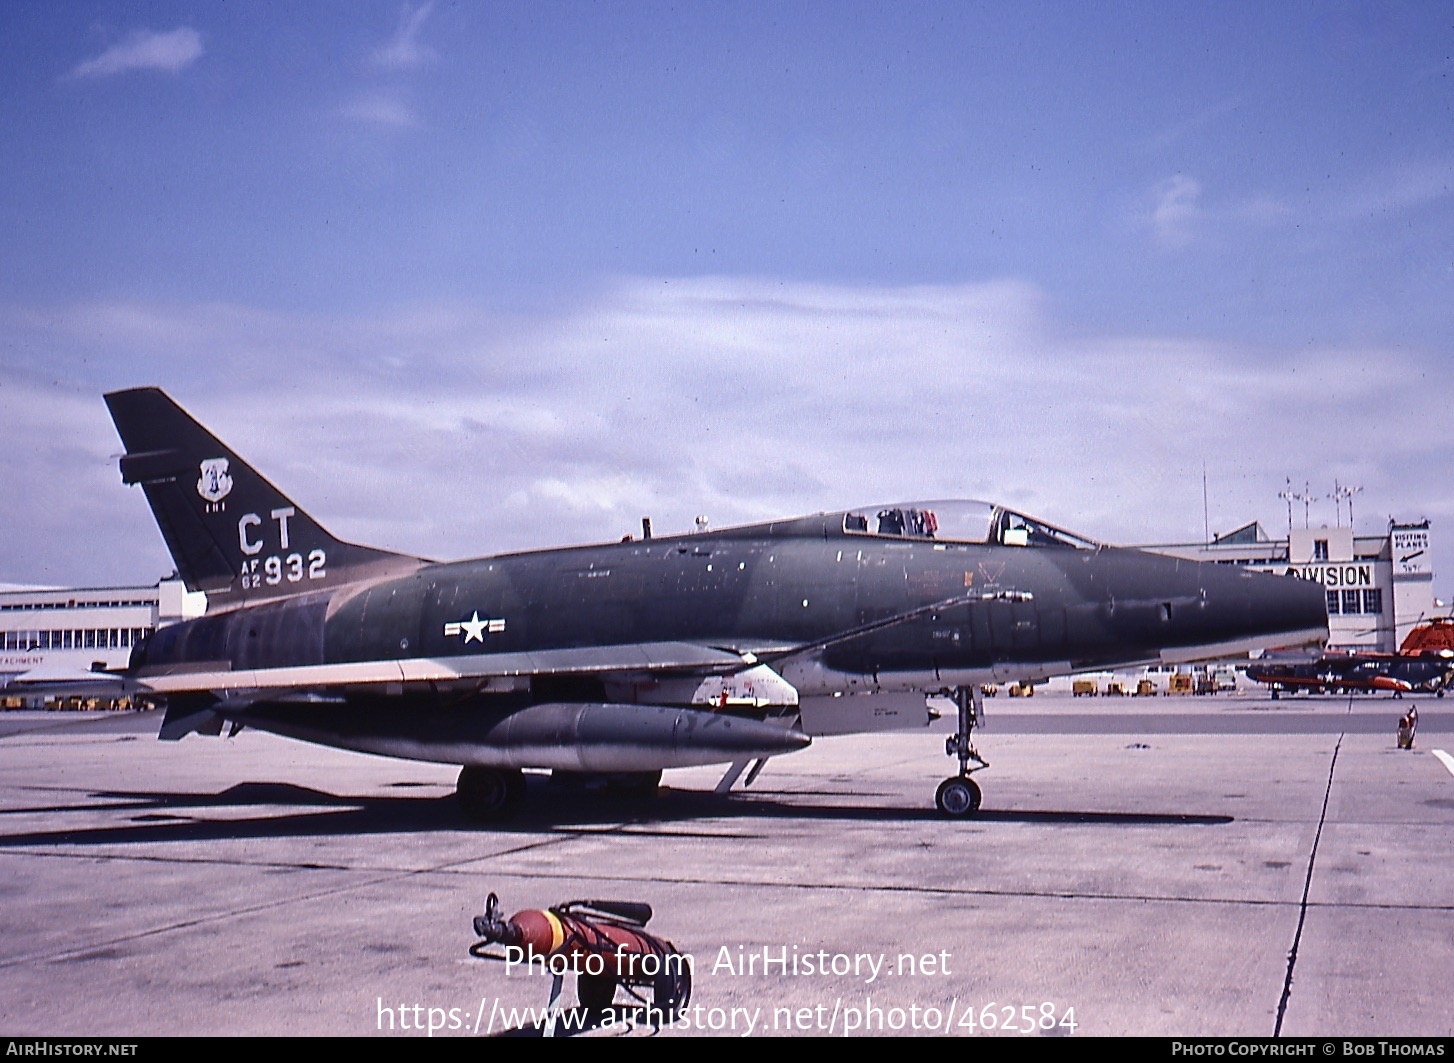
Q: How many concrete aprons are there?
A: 1